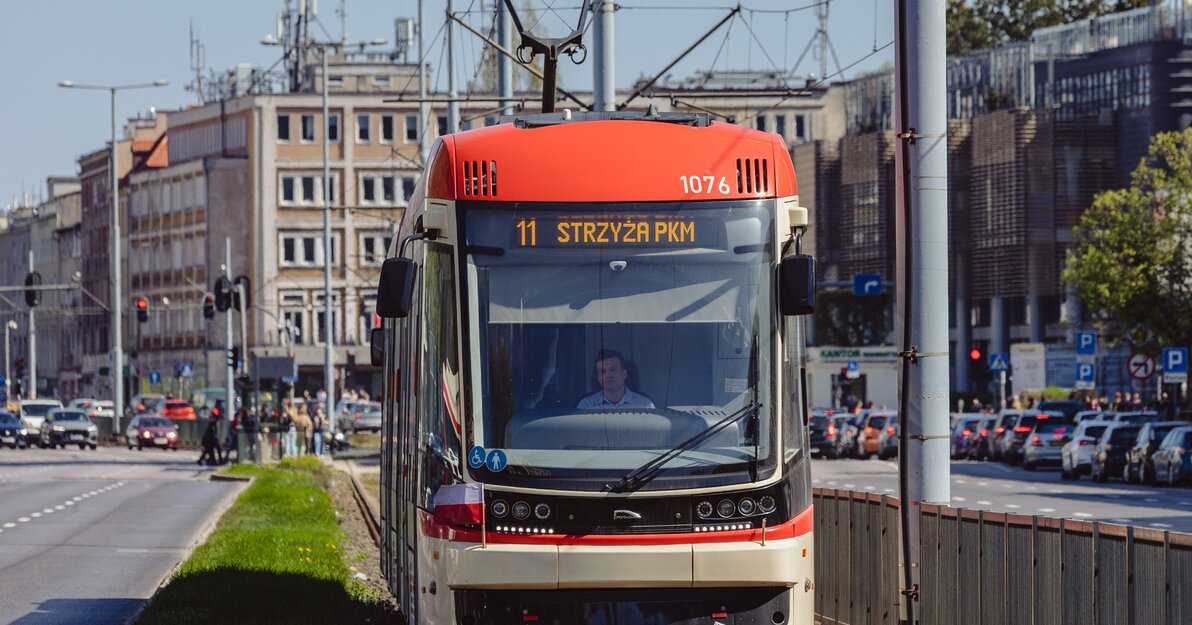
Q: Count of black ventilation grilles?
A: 2